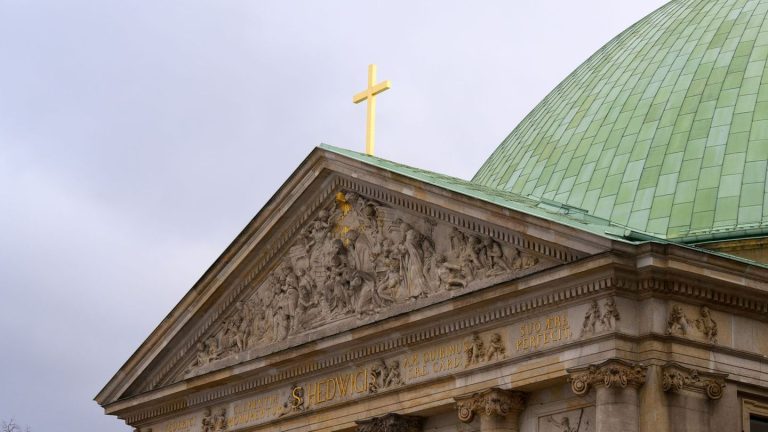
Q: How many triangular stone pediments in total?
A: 1